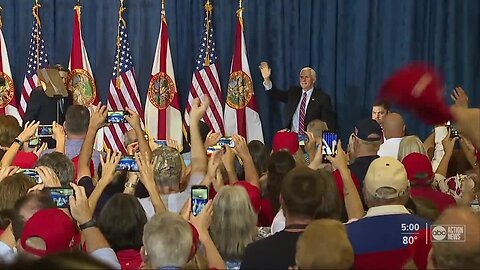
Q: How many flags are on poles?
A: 7